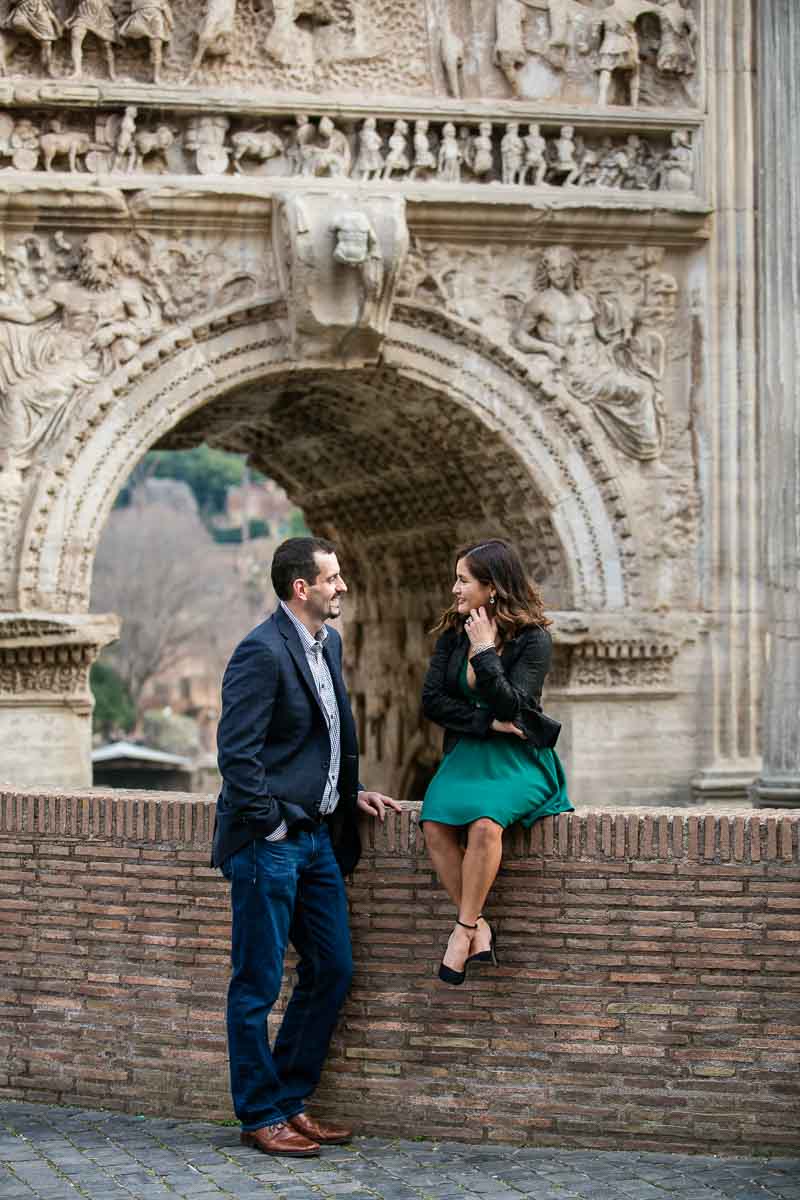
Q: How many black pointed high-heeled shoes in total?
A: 2